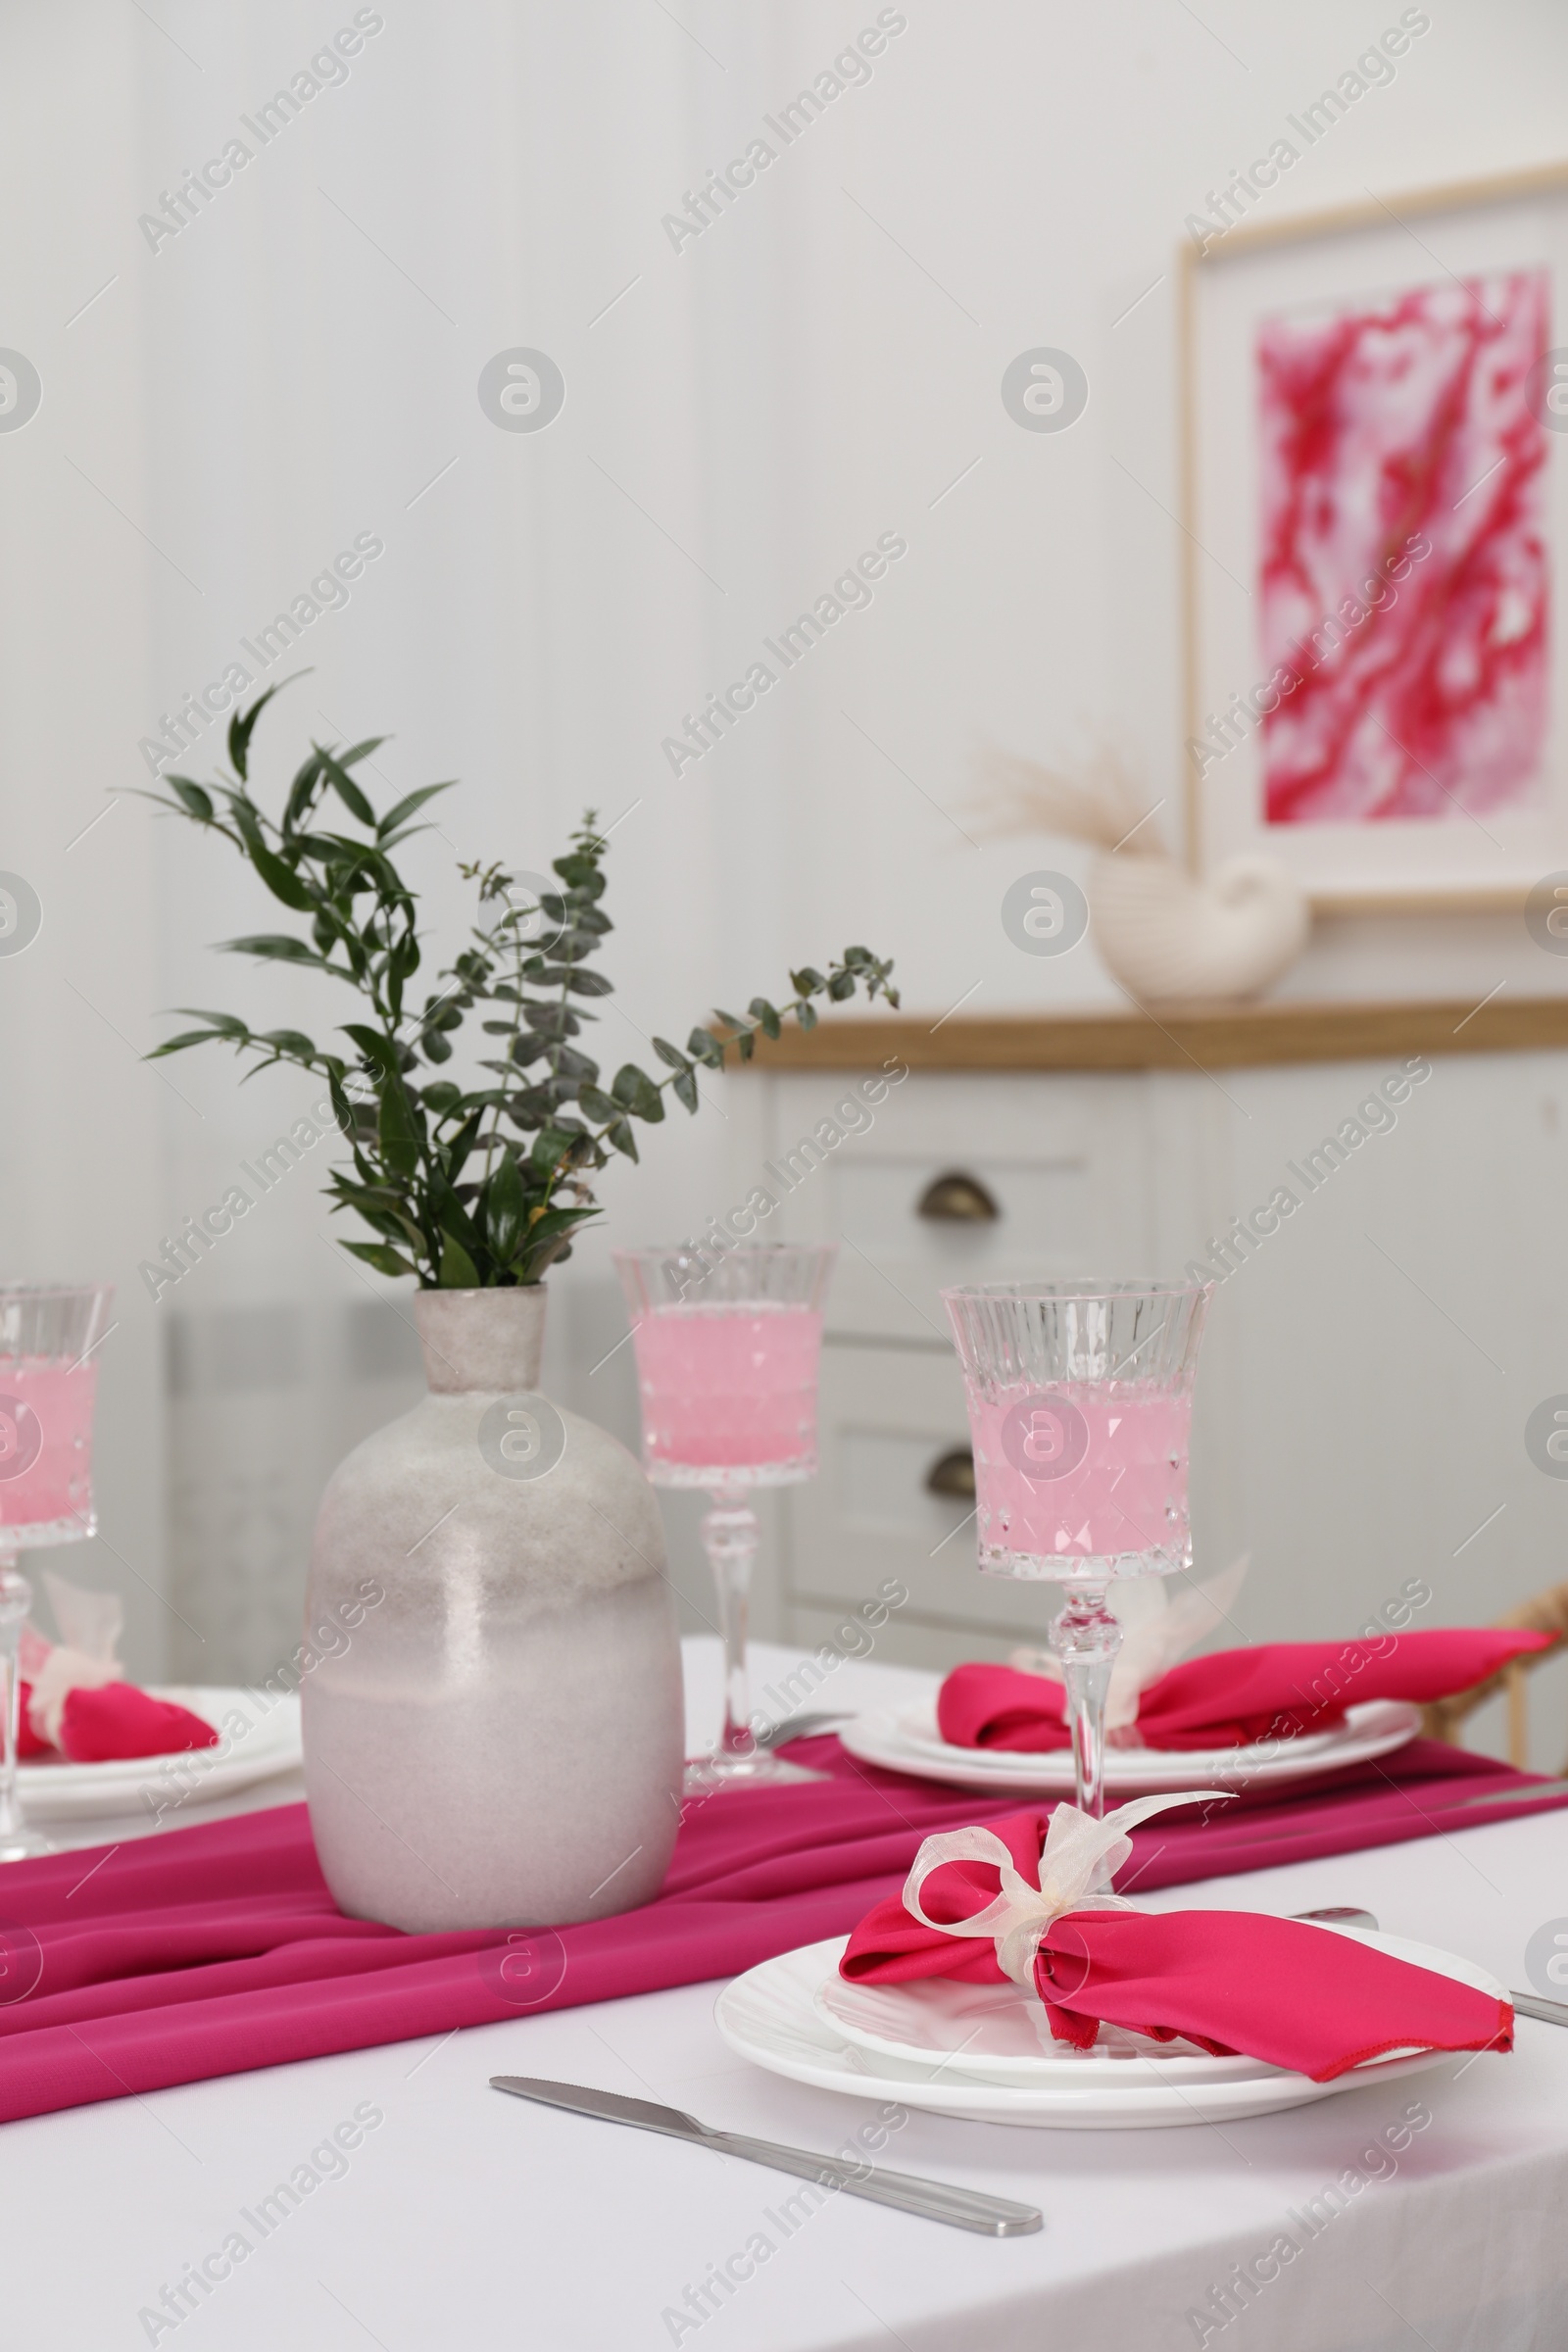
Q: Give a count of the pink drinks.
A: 3